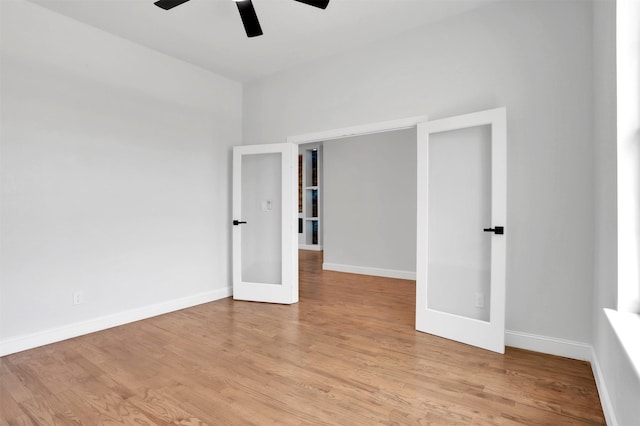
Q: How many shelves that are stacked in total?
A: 3